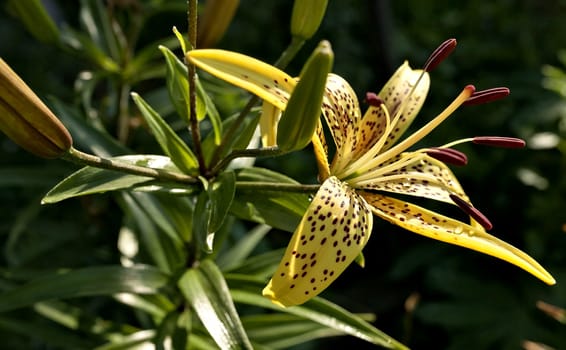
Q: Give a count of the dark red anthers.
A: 6